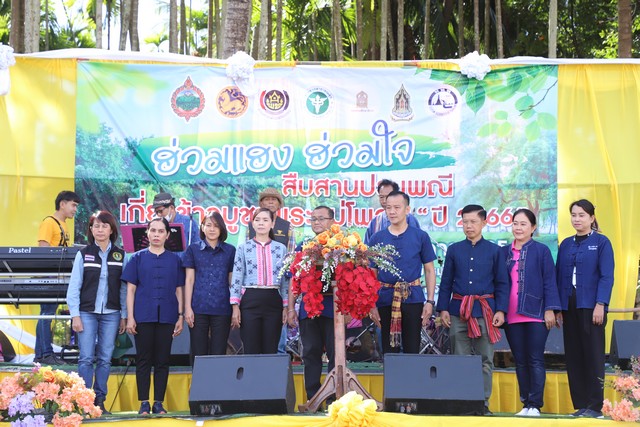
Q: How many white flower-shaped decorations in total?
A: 3